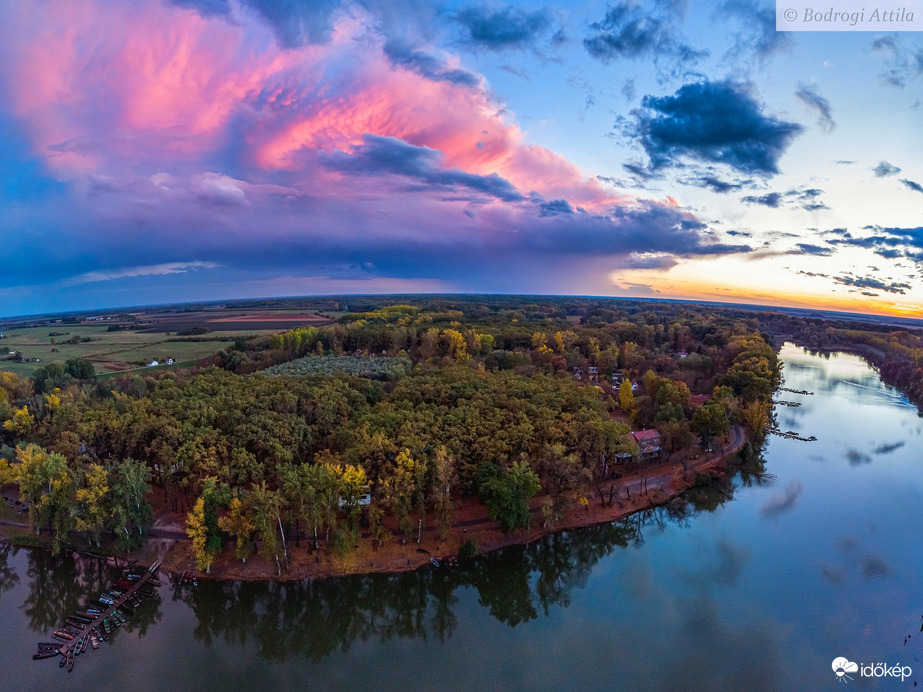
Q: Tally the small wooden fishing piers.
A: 4